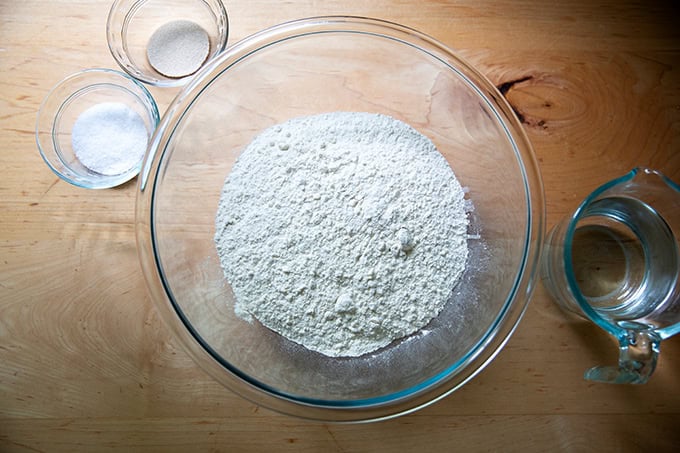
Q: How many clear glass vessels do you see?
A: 4